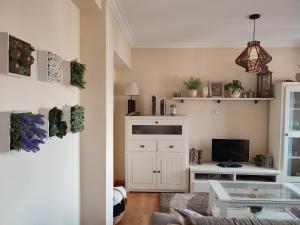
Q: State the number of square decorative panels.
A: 6